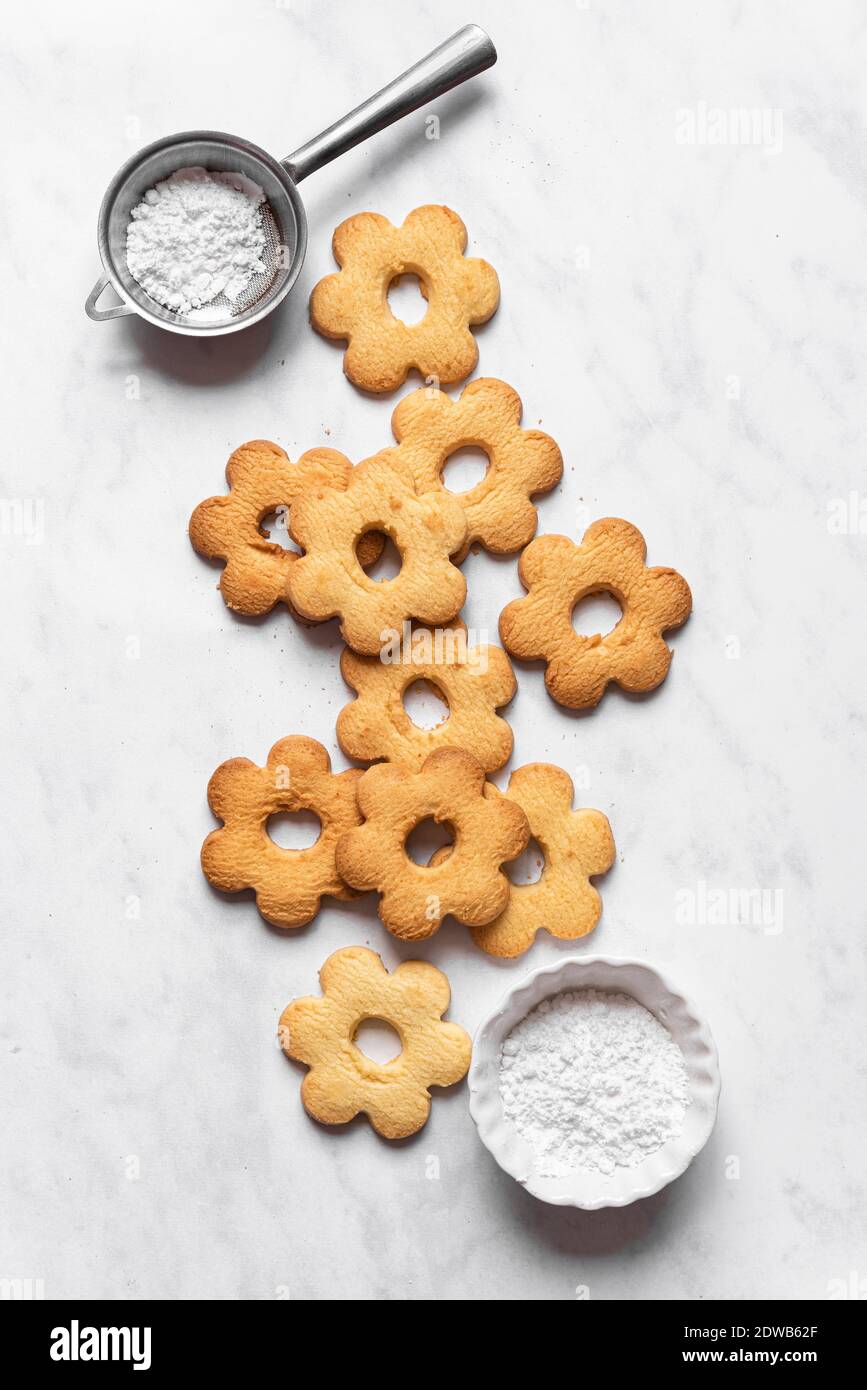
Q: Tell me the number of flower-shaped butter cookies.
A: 10